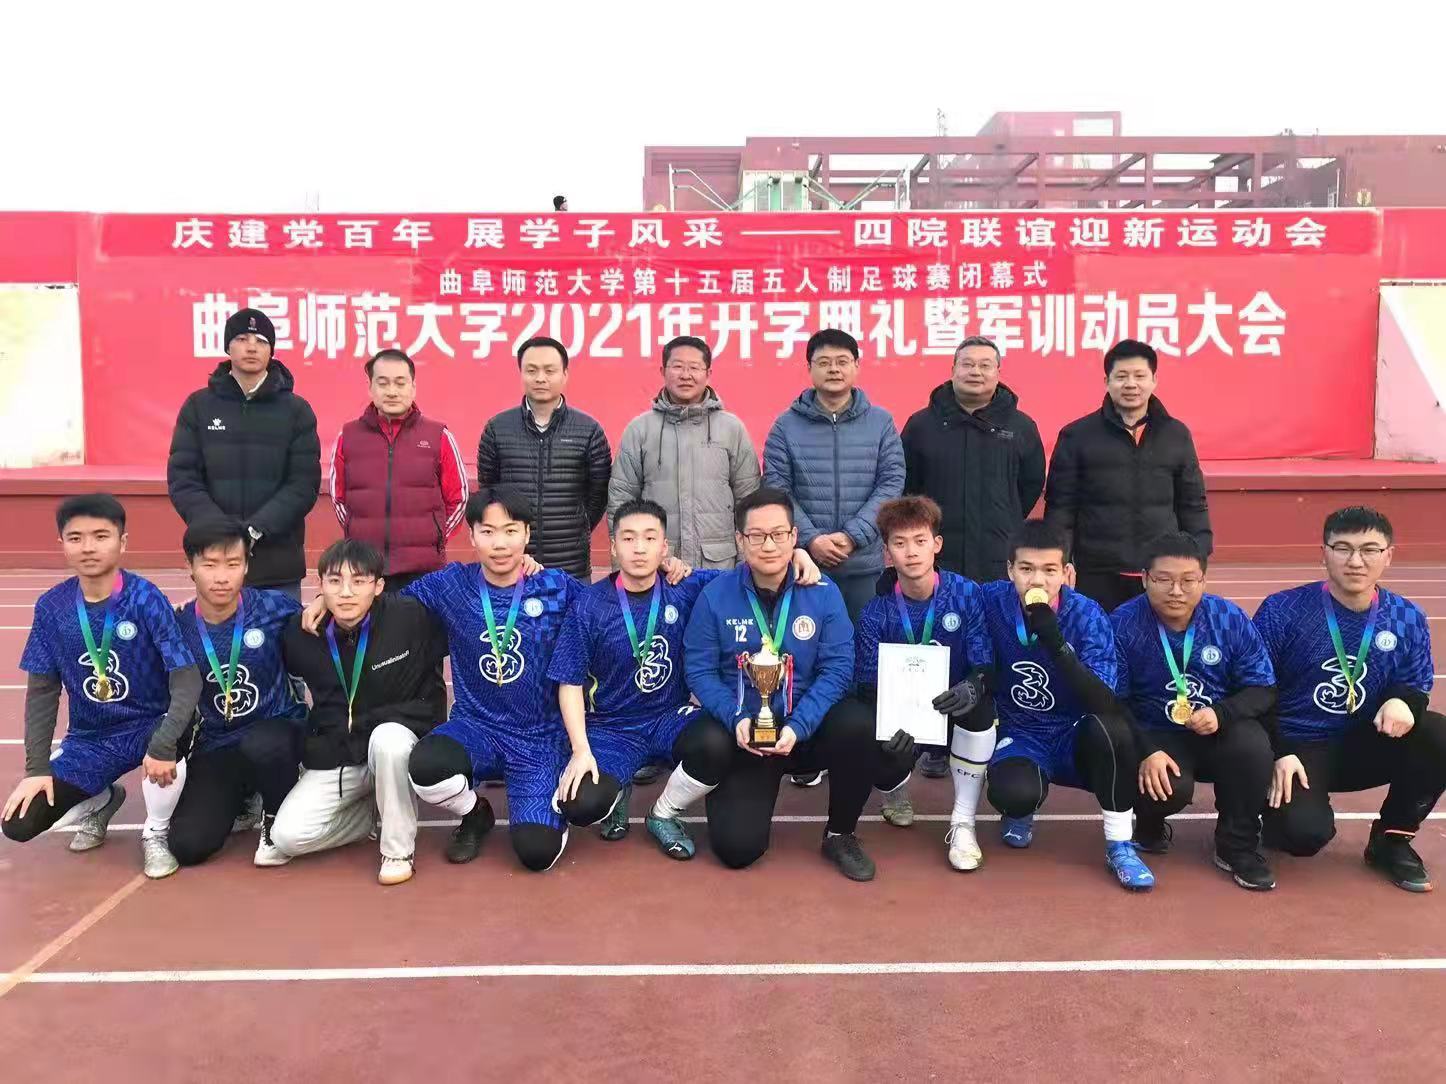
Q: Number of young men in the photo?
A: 10